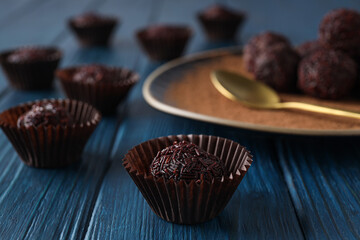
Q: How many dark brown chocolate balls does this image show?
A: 12